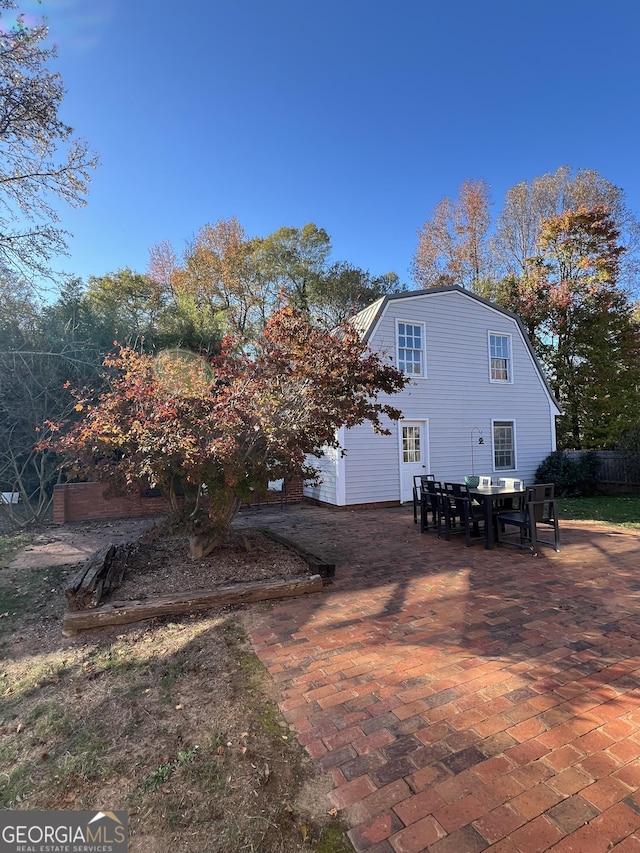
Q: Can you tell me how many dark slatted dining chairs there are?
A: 6